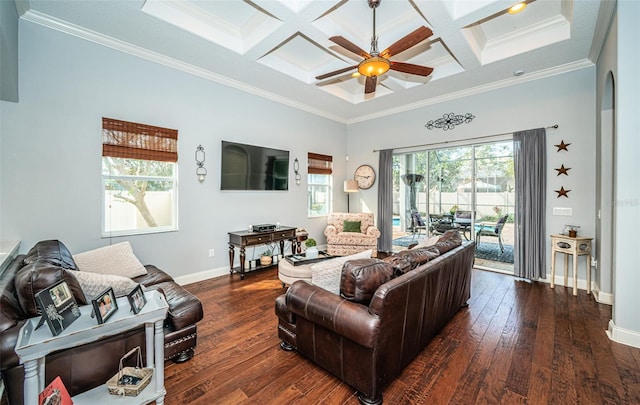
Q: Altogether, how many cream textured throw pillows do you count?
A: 4